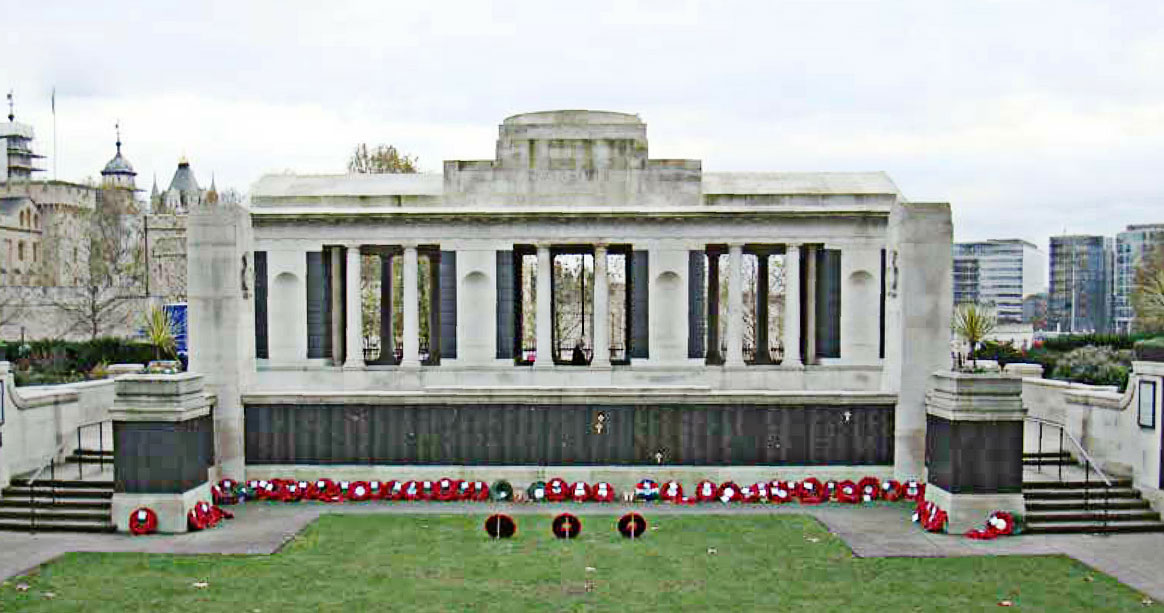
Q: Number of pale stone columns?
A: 6